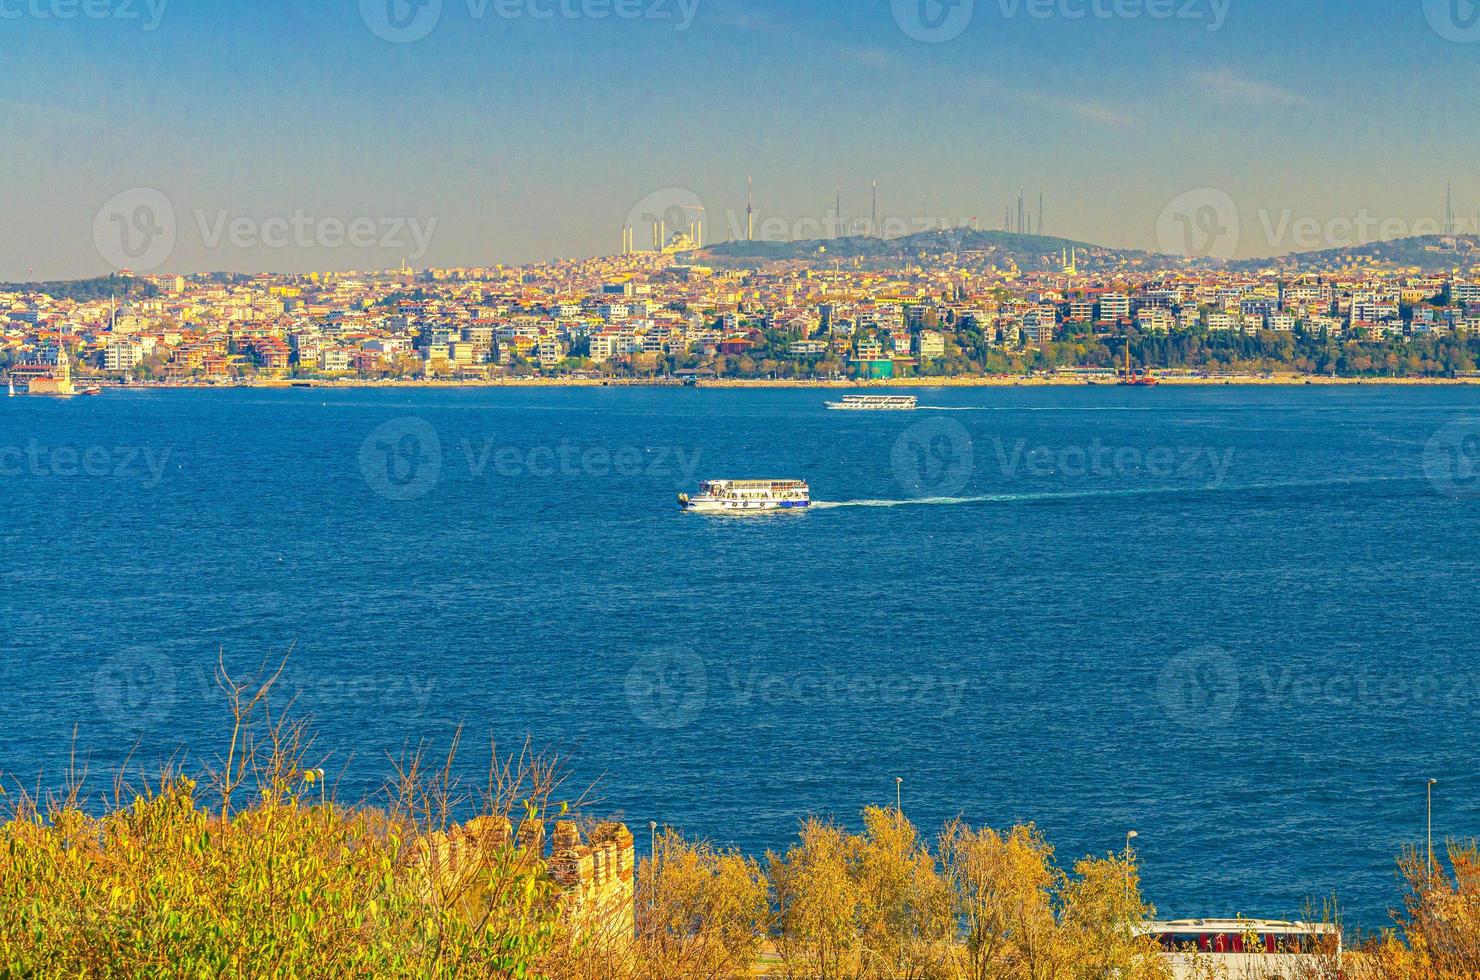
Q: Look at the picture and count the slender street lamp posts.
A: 5